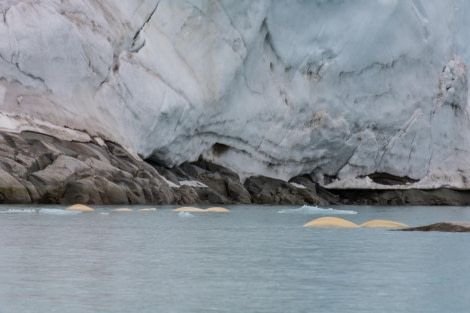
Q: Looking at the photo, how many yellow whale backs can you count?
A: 7